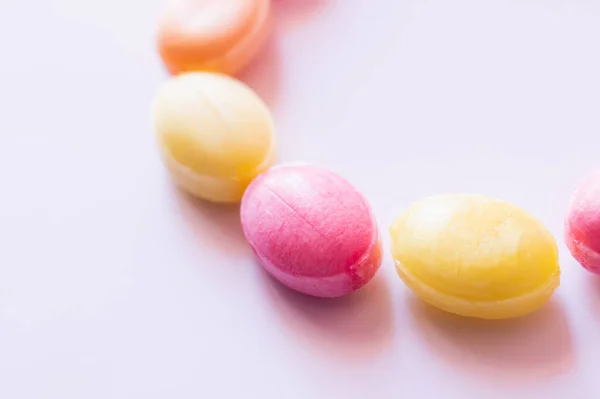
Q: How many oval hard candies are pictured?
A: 5